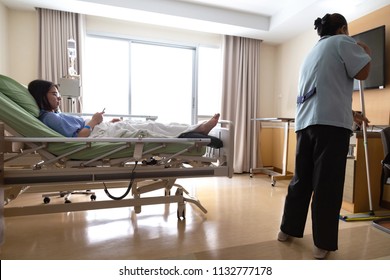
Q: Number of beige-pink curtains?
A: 2